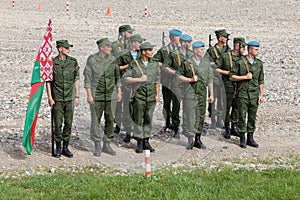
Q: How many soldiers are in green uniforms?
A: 11